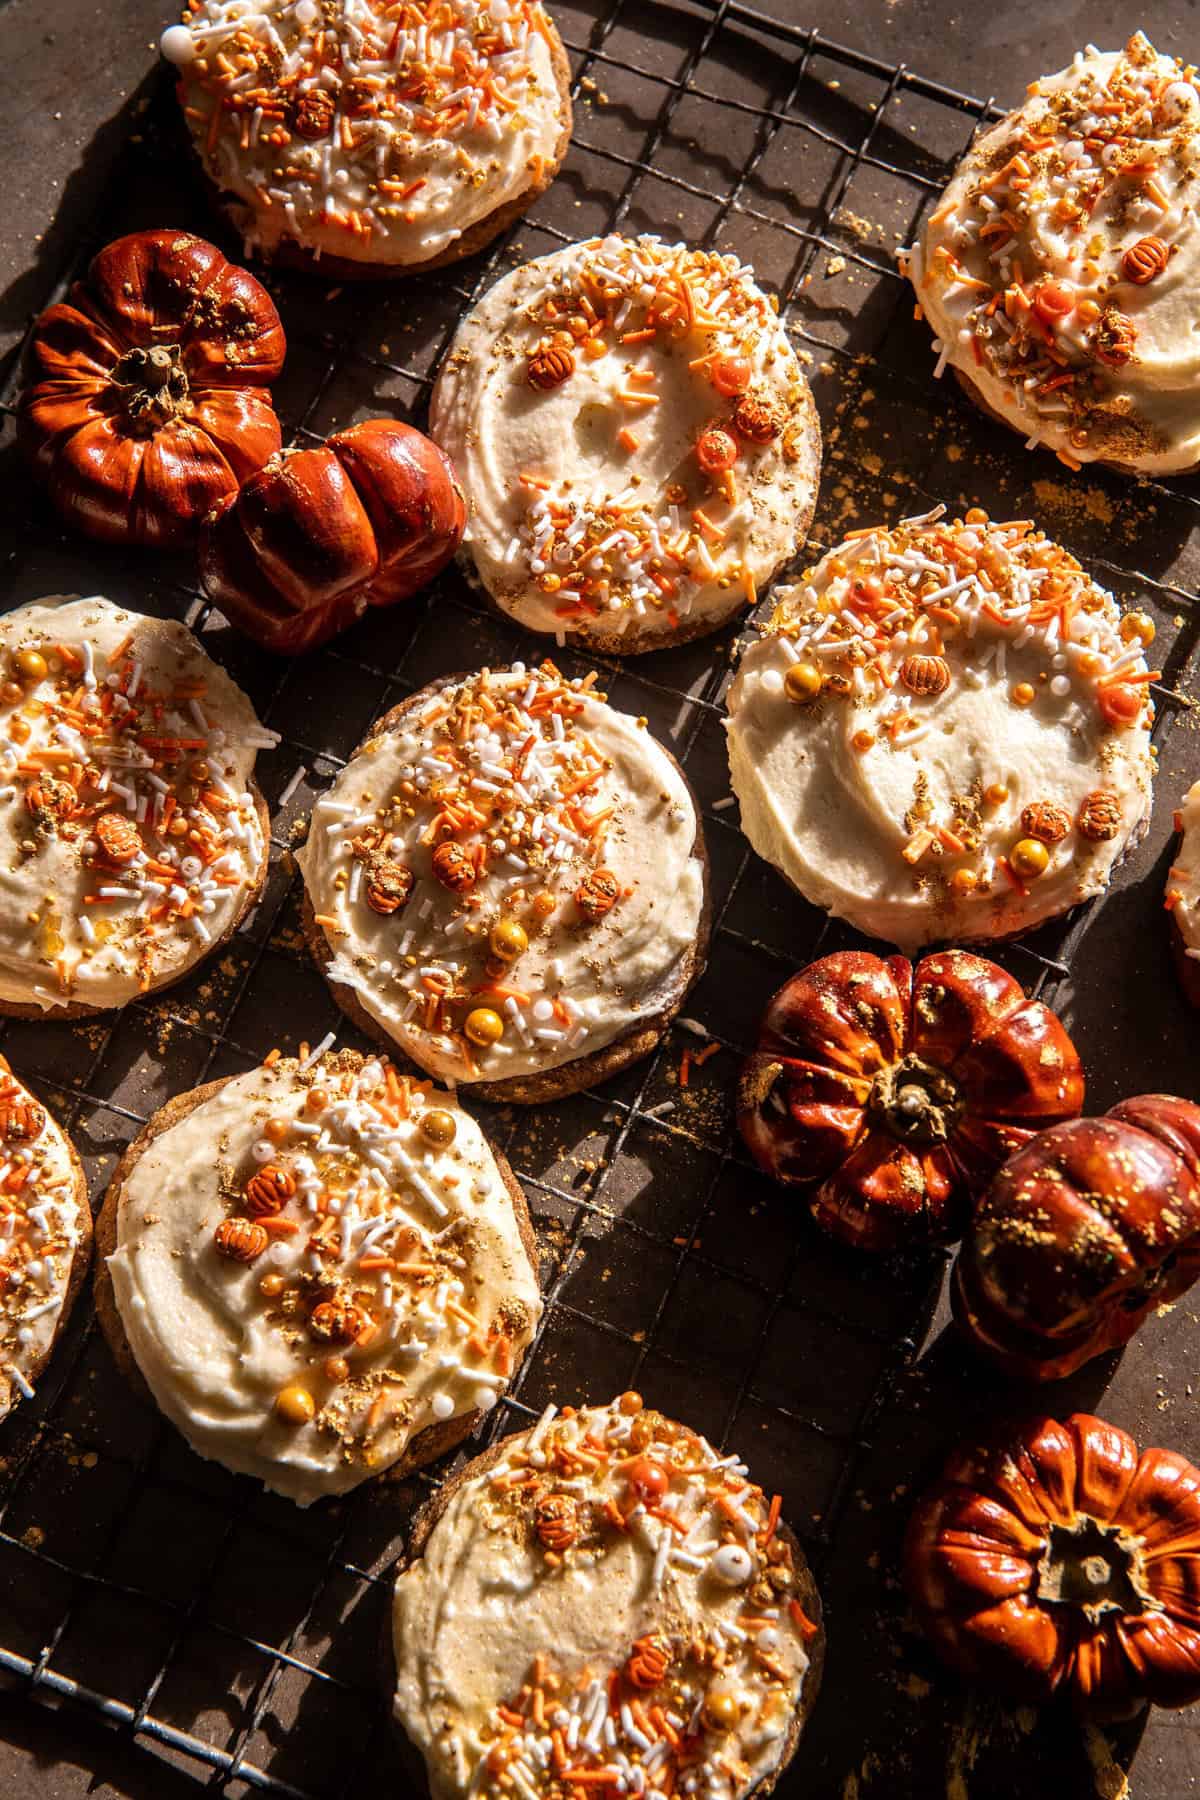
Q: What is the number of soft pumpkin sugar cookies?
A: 10